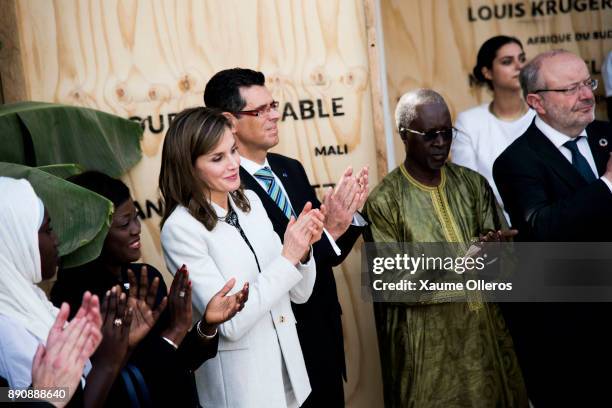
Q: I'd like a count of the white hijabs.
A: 1